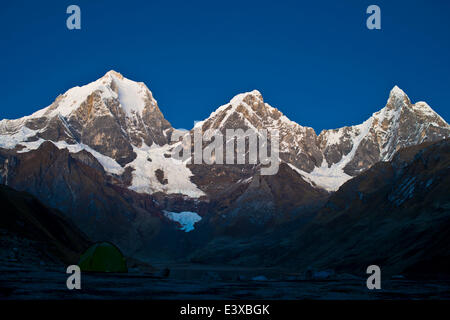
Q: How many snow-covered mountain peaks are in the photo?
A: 3